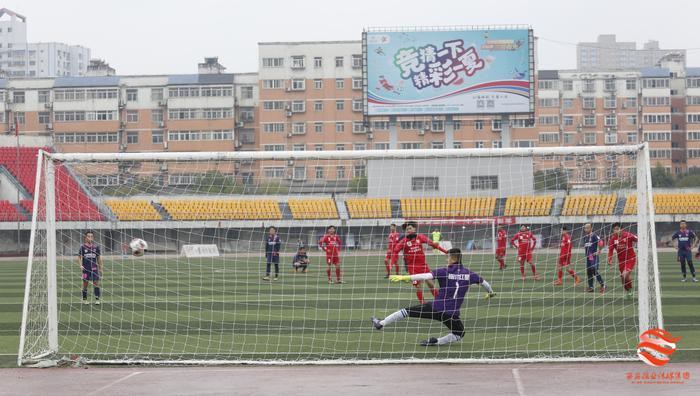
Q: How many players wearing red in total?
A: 7